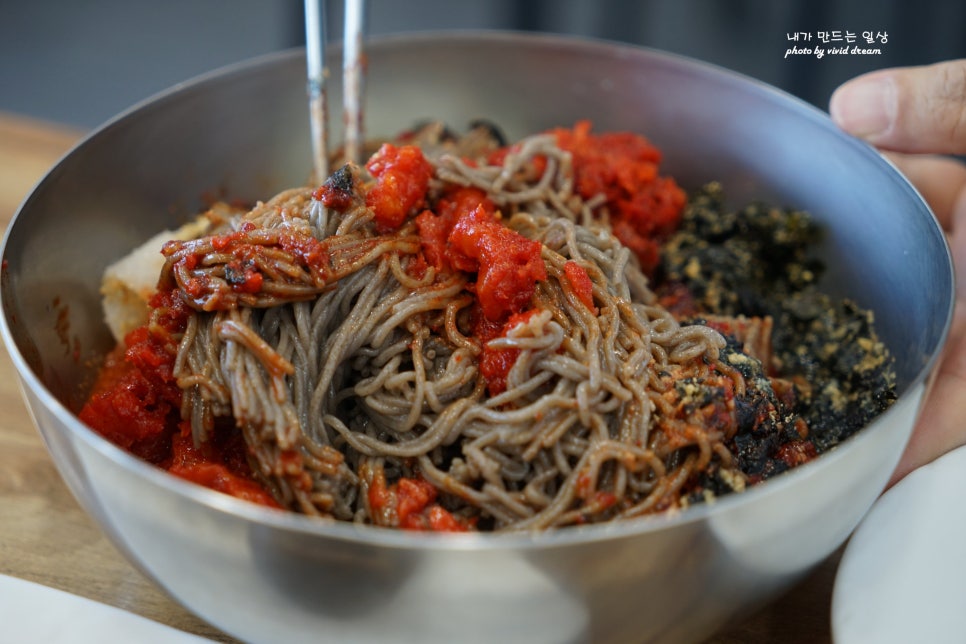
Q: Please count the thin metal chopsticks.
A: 2